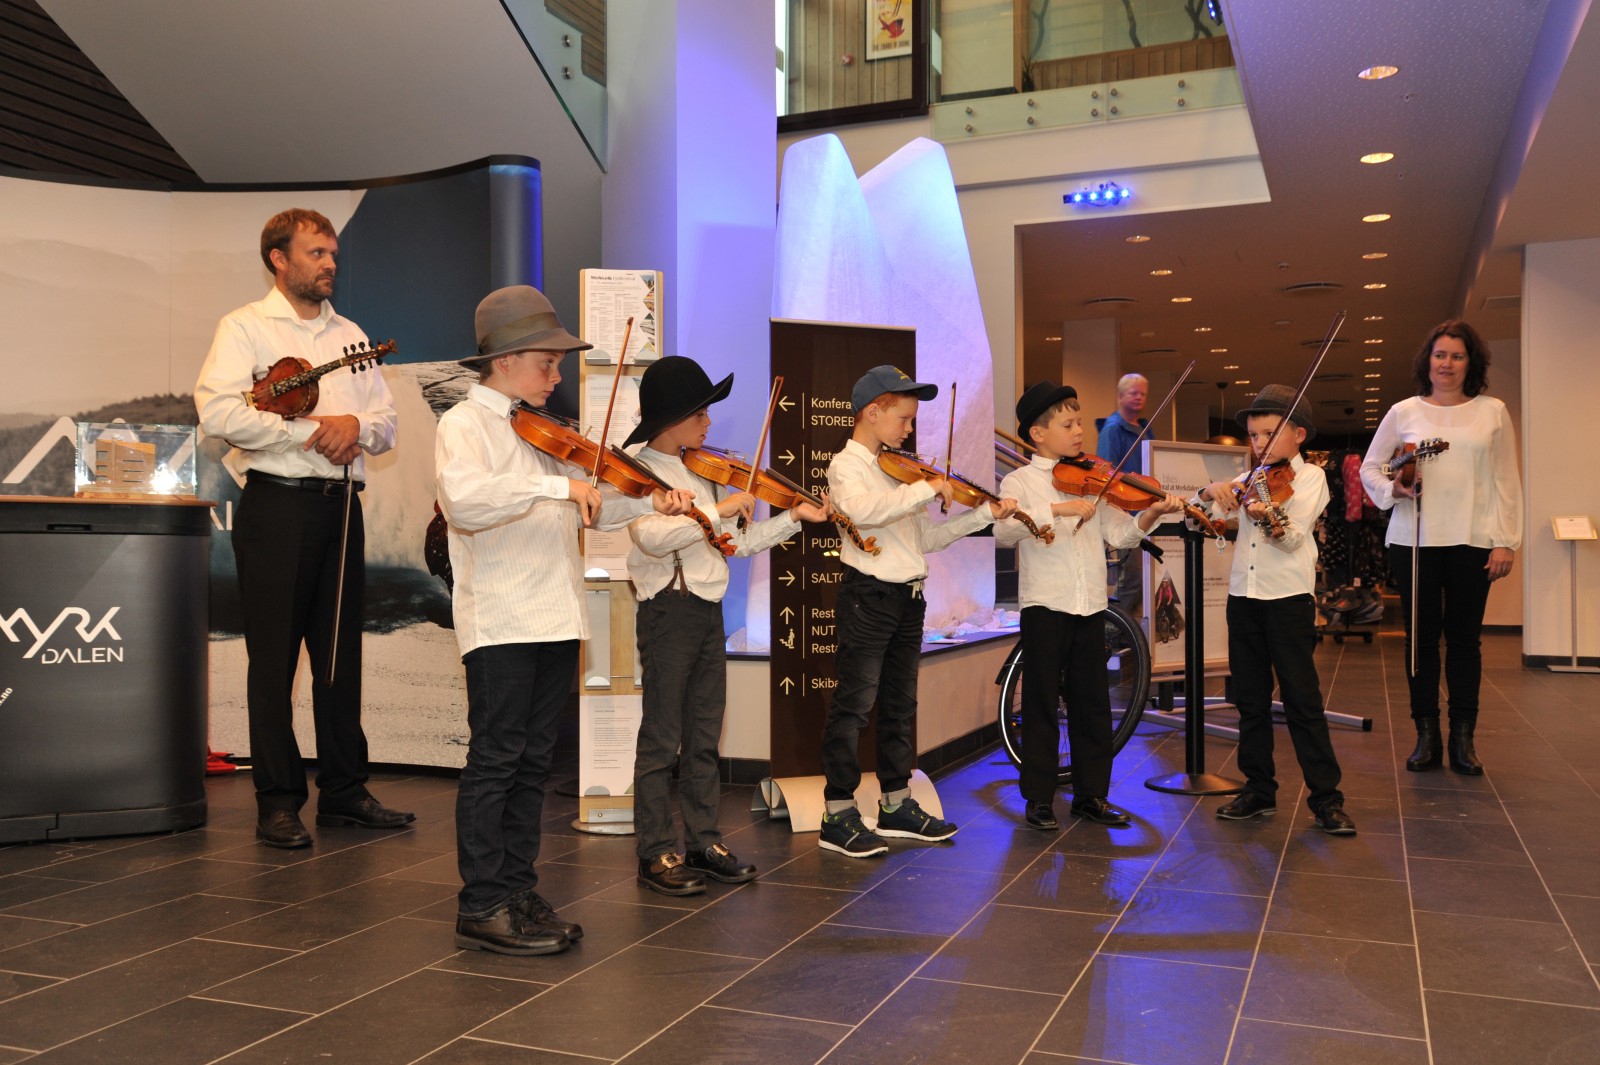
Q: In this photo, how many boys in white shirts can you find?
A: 5